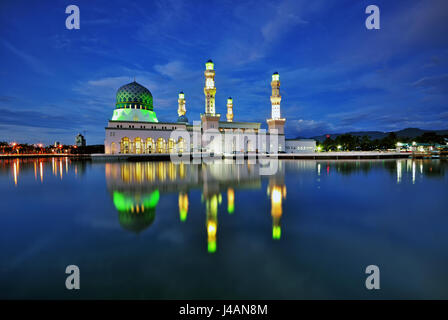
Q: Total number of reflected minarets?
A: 4